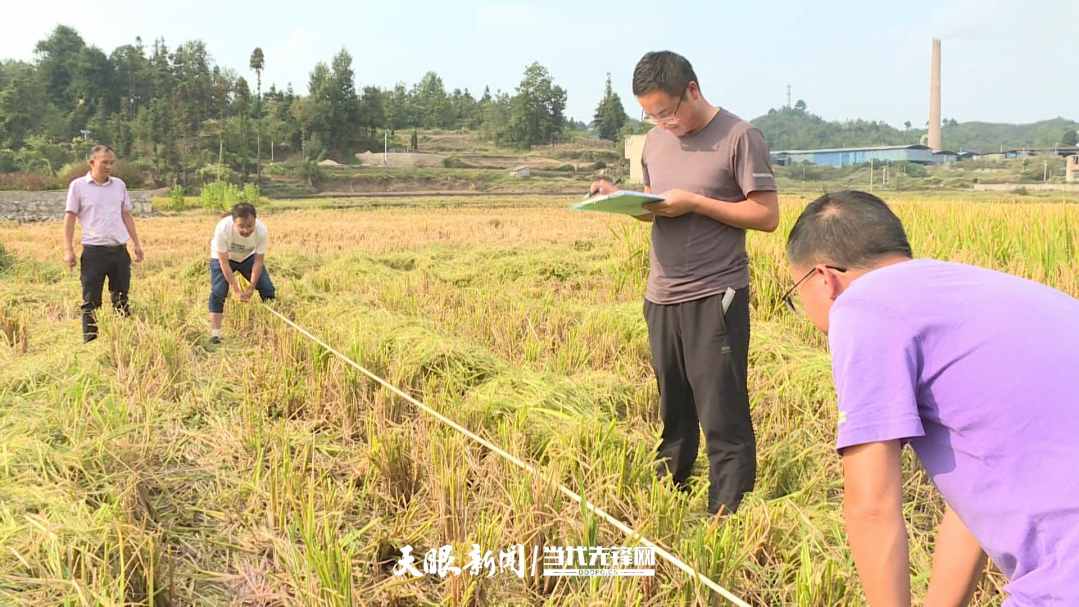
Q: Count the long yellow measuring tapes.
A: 1